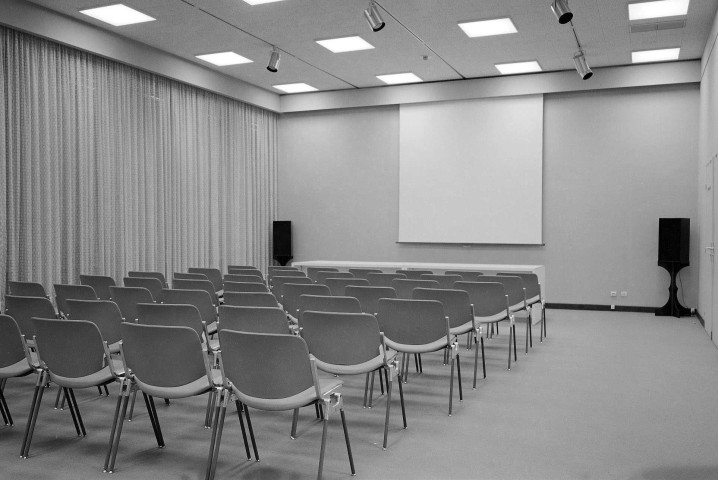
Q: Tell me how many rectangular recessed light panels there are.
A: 10